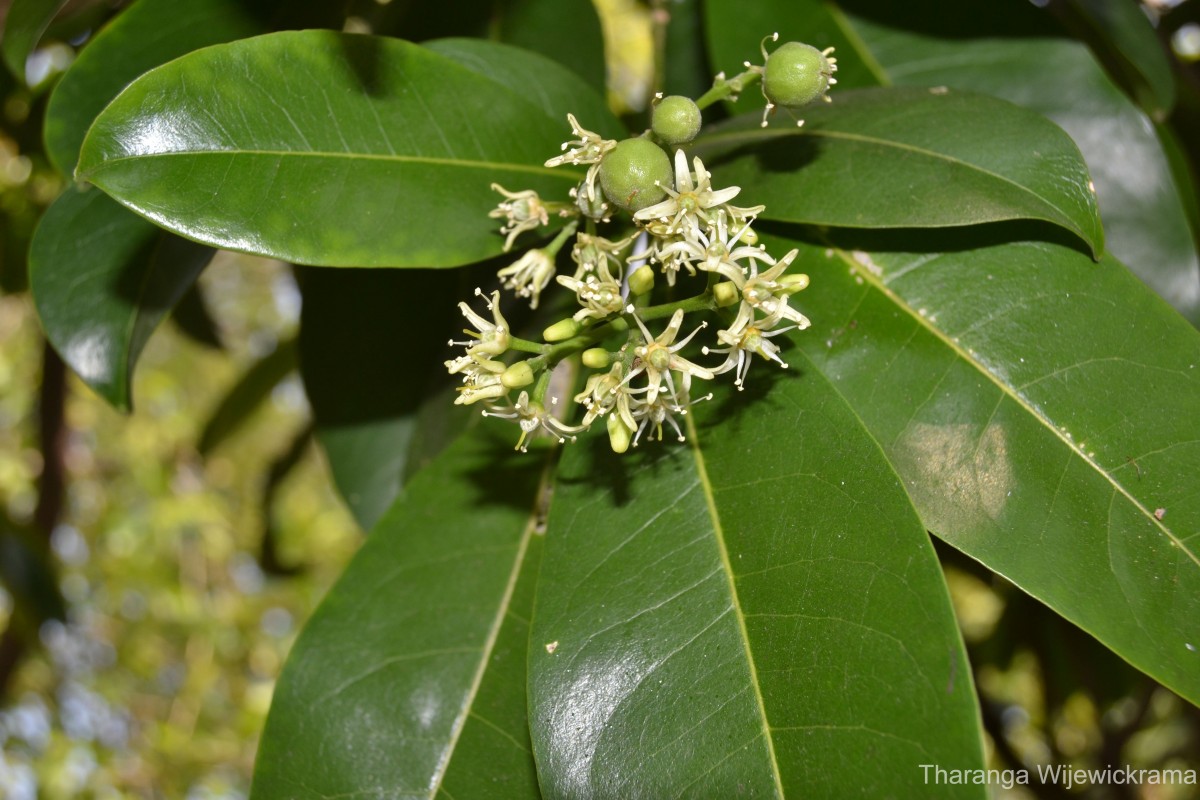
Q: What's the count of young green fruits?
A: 3